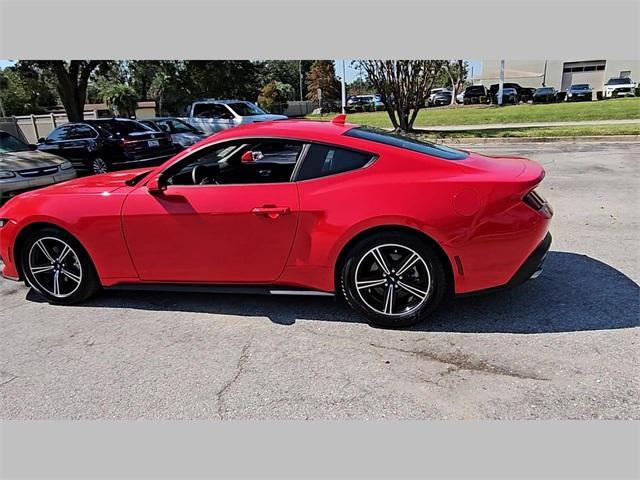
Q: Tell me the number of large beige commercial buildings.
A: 1